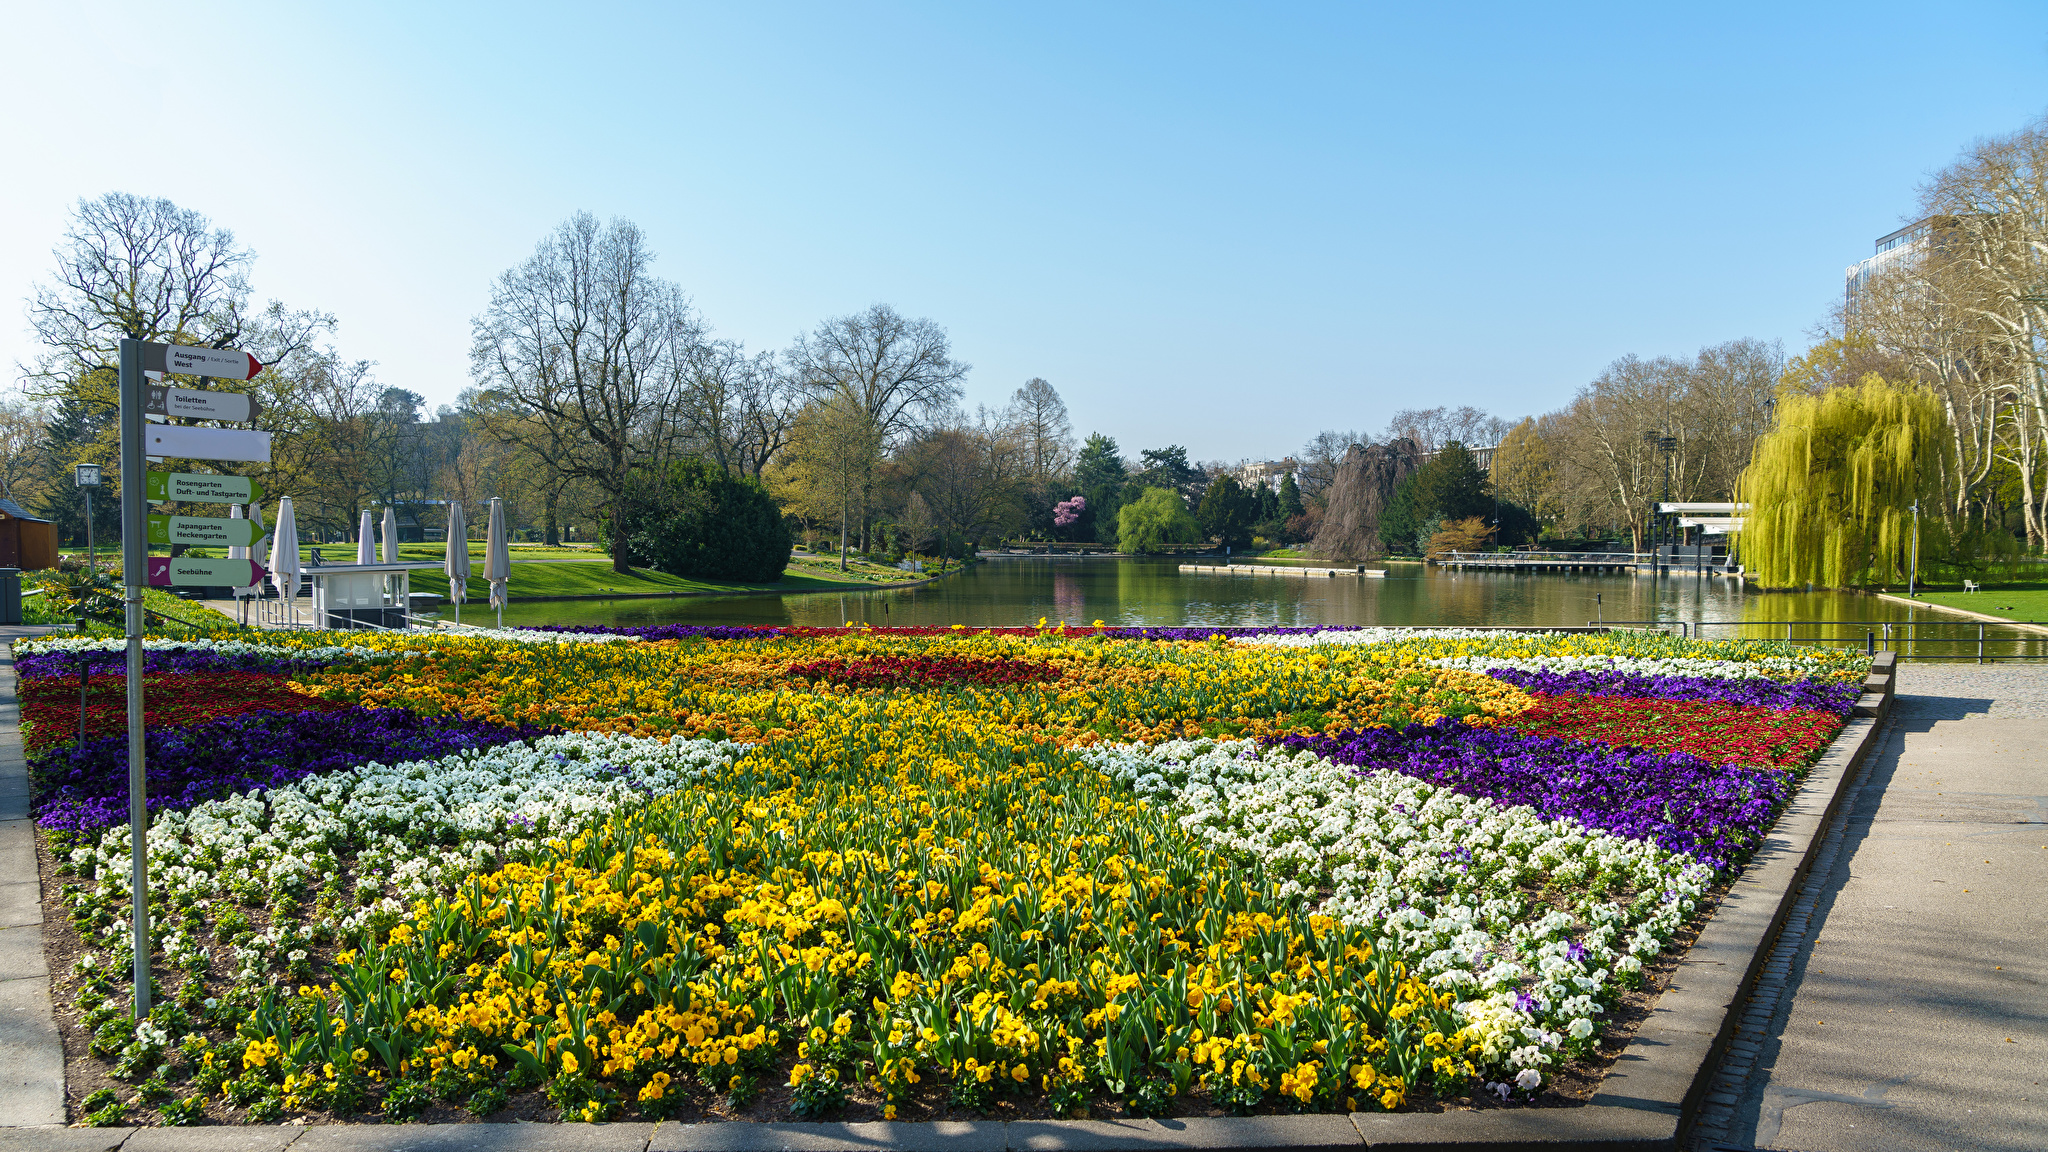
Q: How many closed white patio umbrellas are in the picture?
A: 7